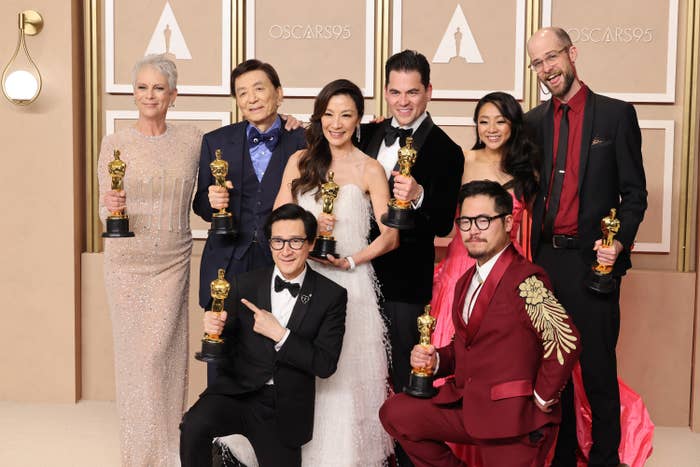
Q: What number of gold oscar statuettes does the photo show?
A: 7